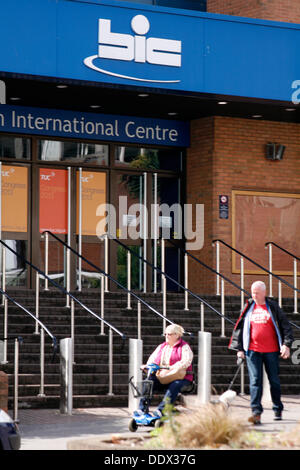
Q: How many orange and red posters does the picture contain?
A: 3